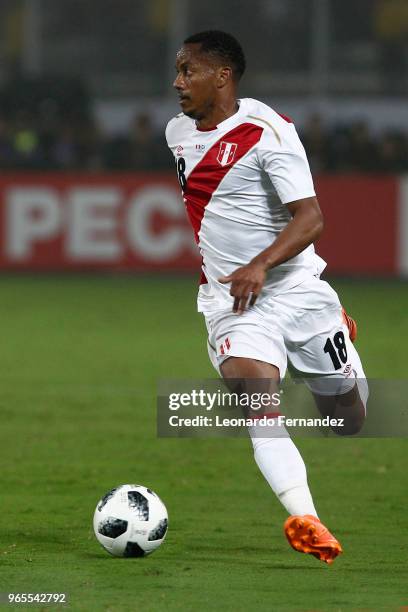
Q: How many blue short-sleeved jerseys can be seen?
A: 0